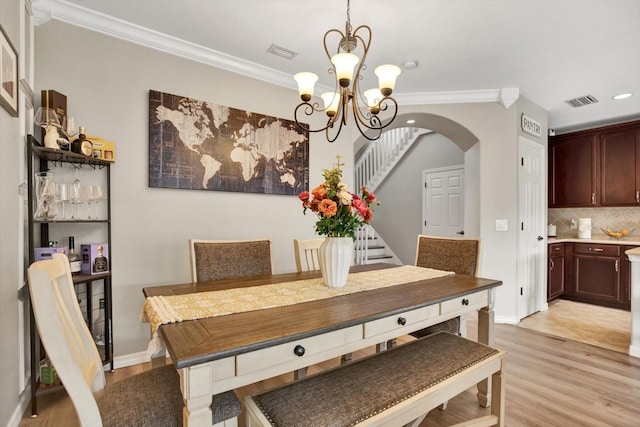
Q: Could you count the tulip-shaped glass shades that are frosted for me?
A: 5